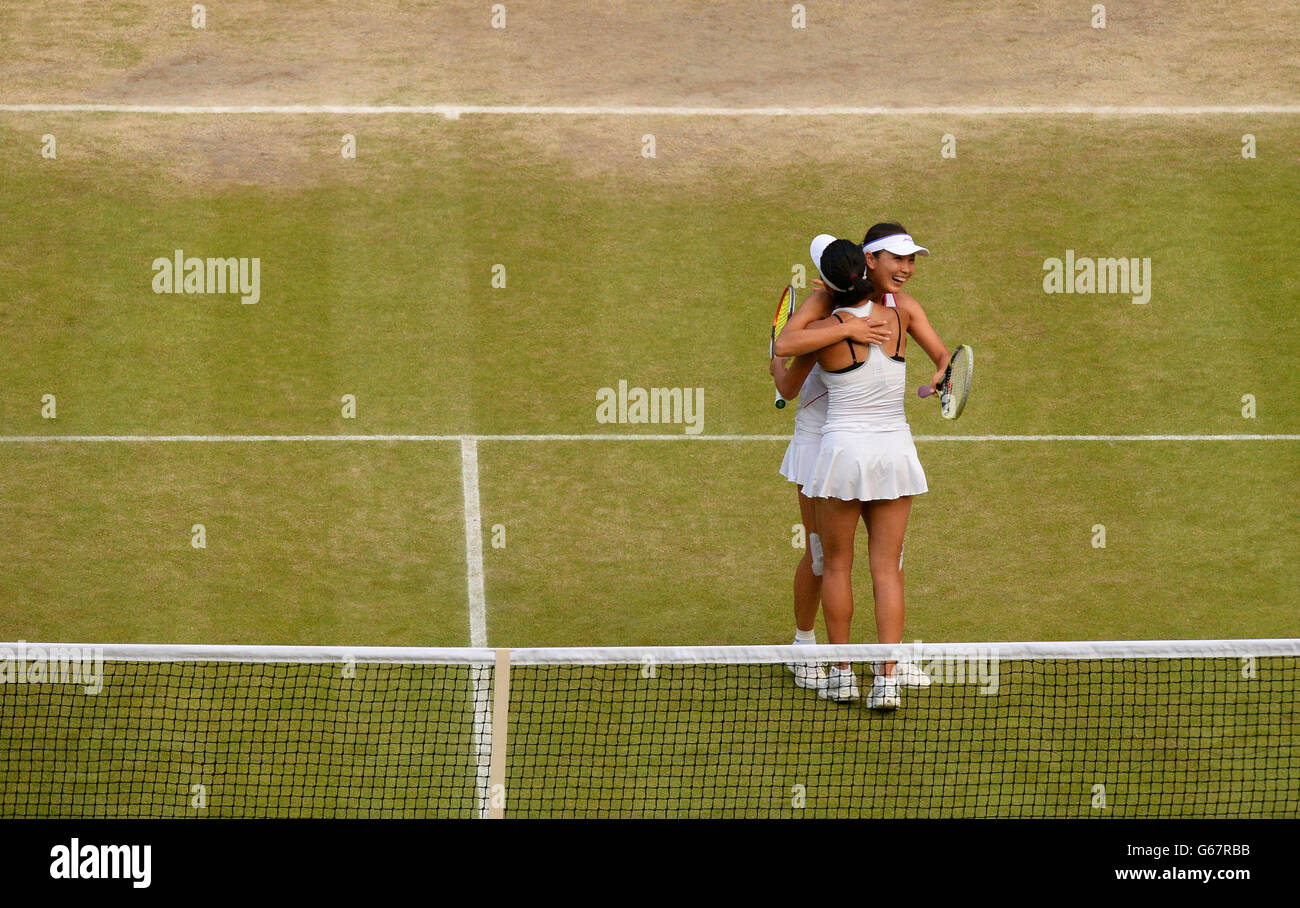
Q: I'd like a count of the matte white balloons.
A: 0